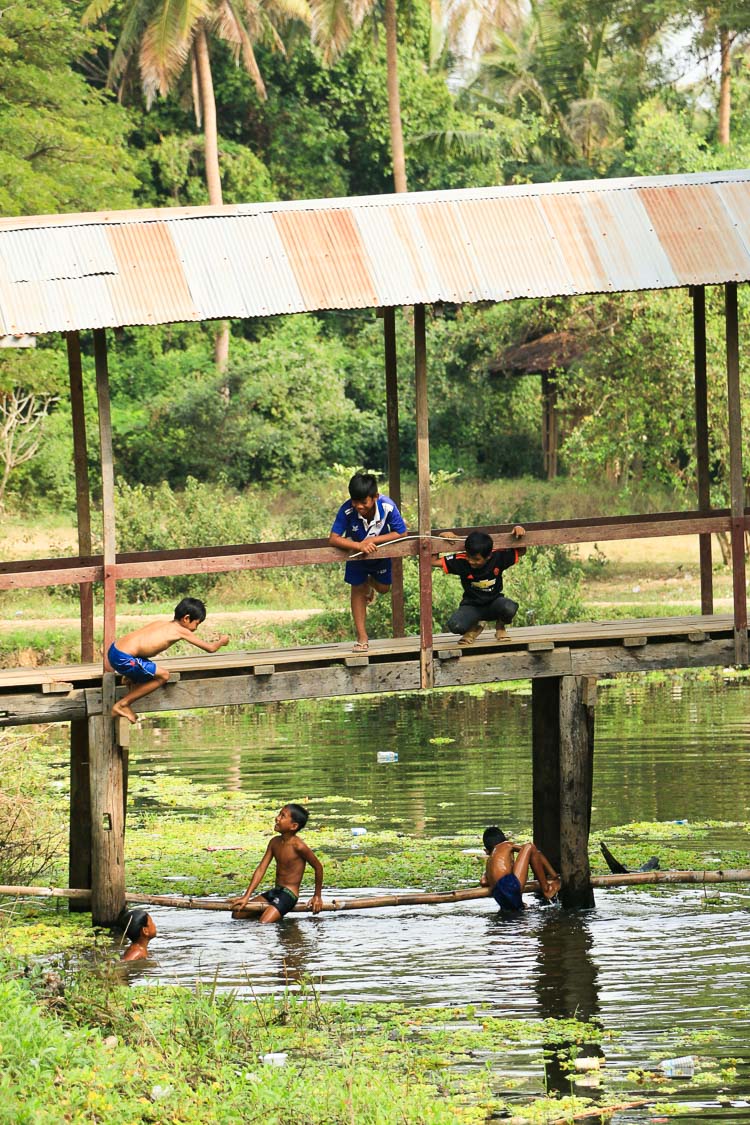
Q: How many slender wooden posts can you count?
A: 6